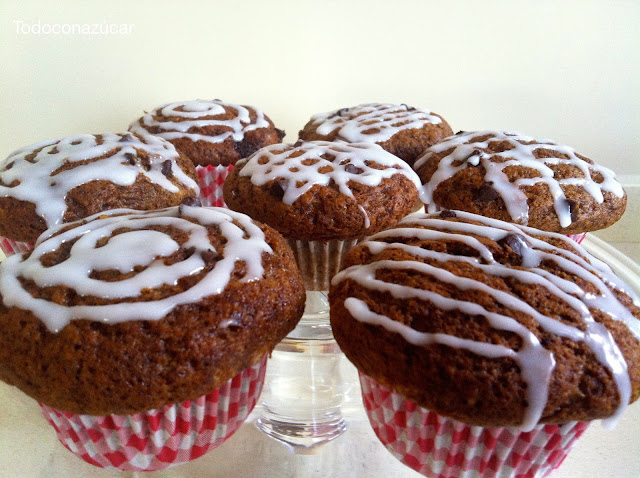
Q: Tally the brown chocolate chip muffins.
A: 7